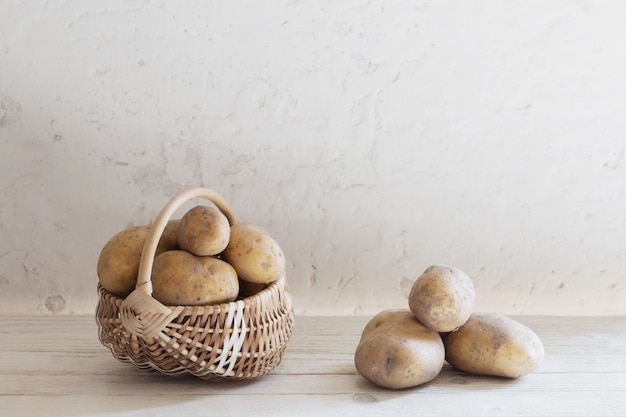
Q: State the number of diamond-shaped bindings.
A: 1